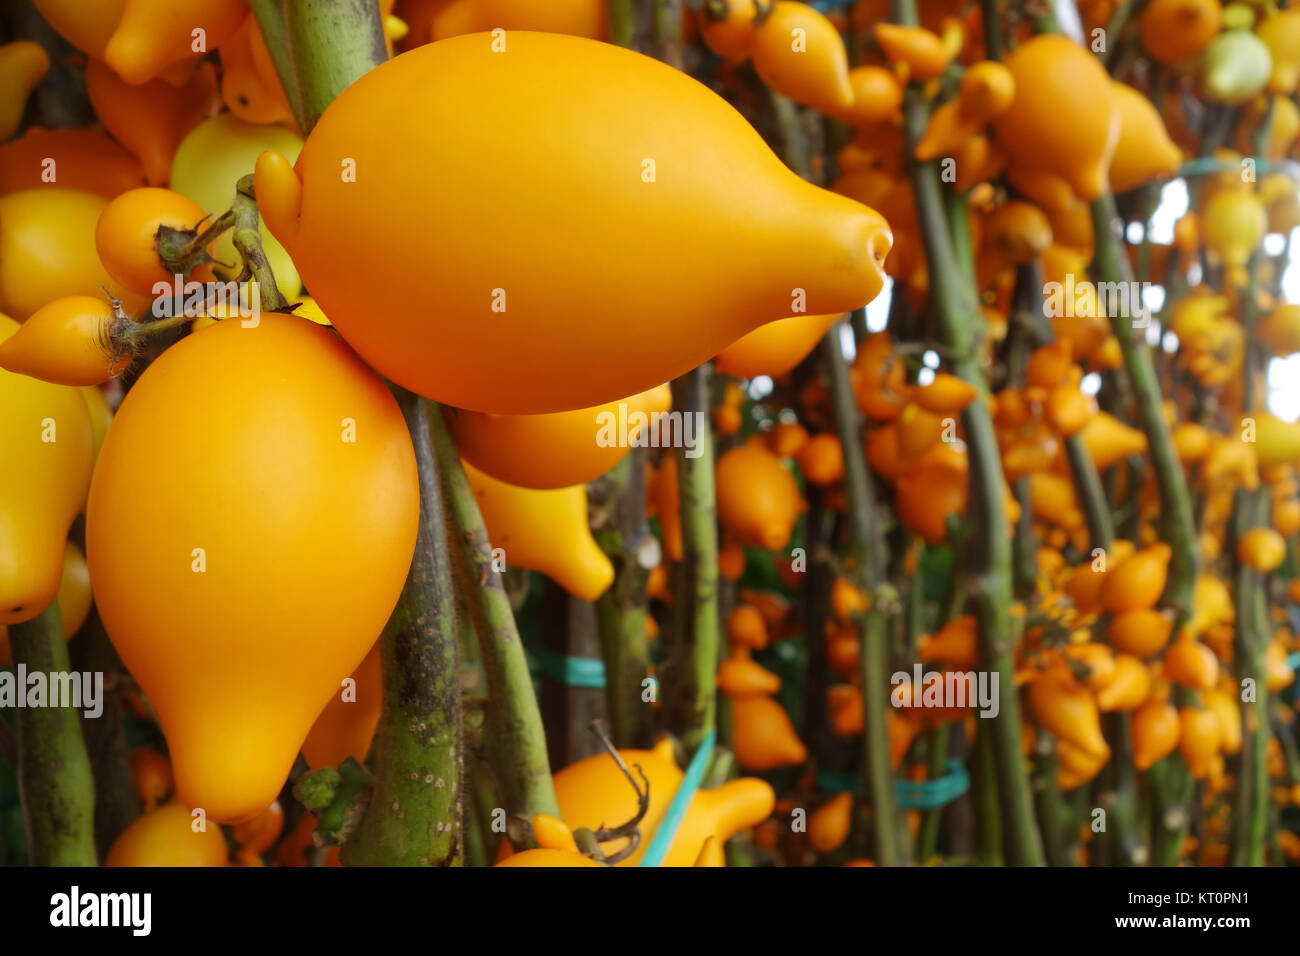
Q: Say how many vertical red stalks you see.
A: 0